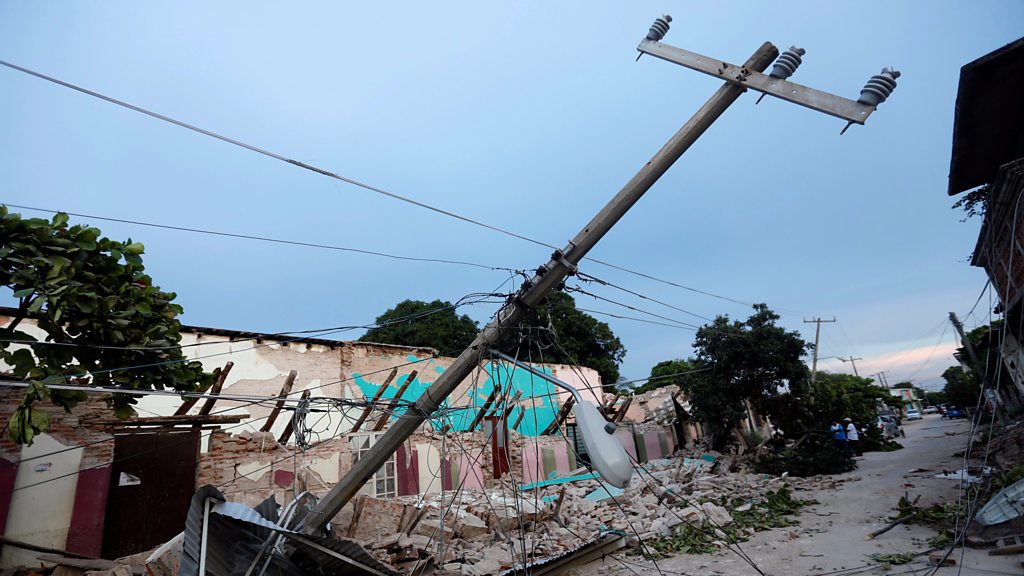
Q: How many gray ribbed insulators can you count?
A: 3